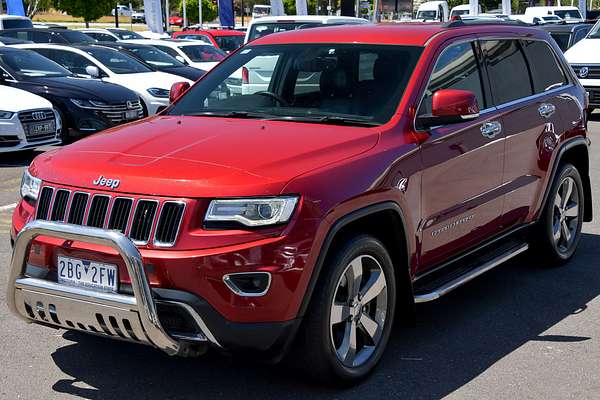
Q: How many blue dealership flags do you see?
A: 2